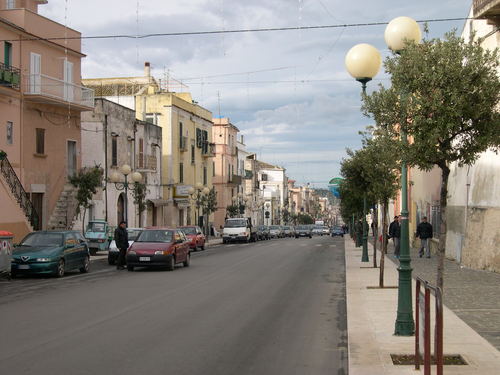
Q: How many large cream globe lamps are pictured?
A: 2